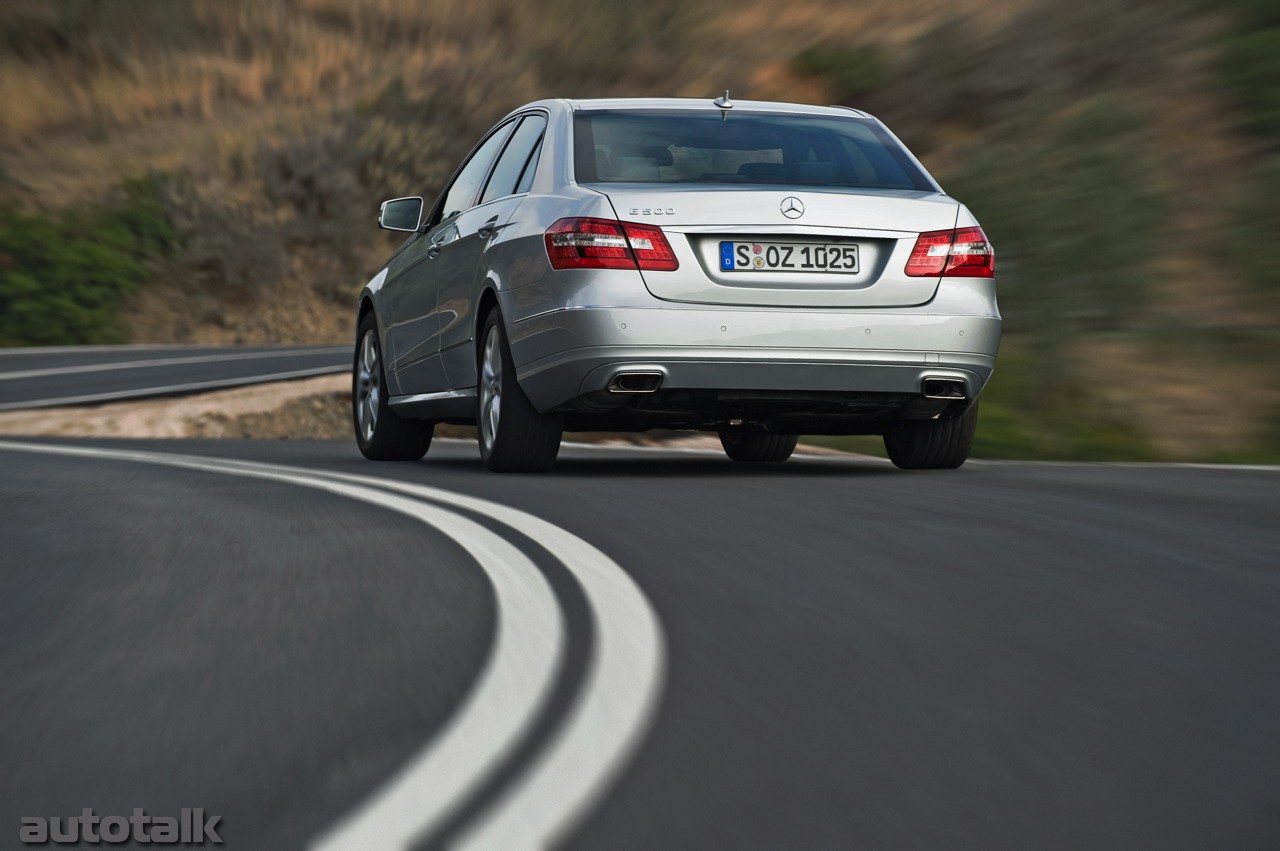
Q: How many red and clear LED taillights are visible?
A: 2